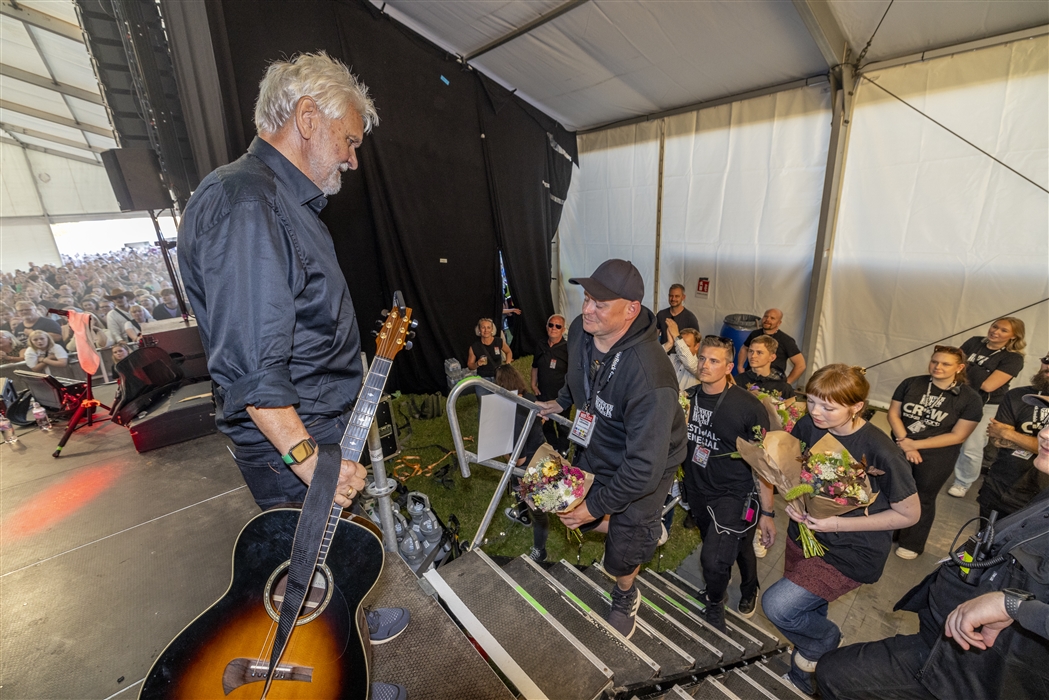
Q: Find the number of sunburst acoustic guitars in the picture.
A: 1